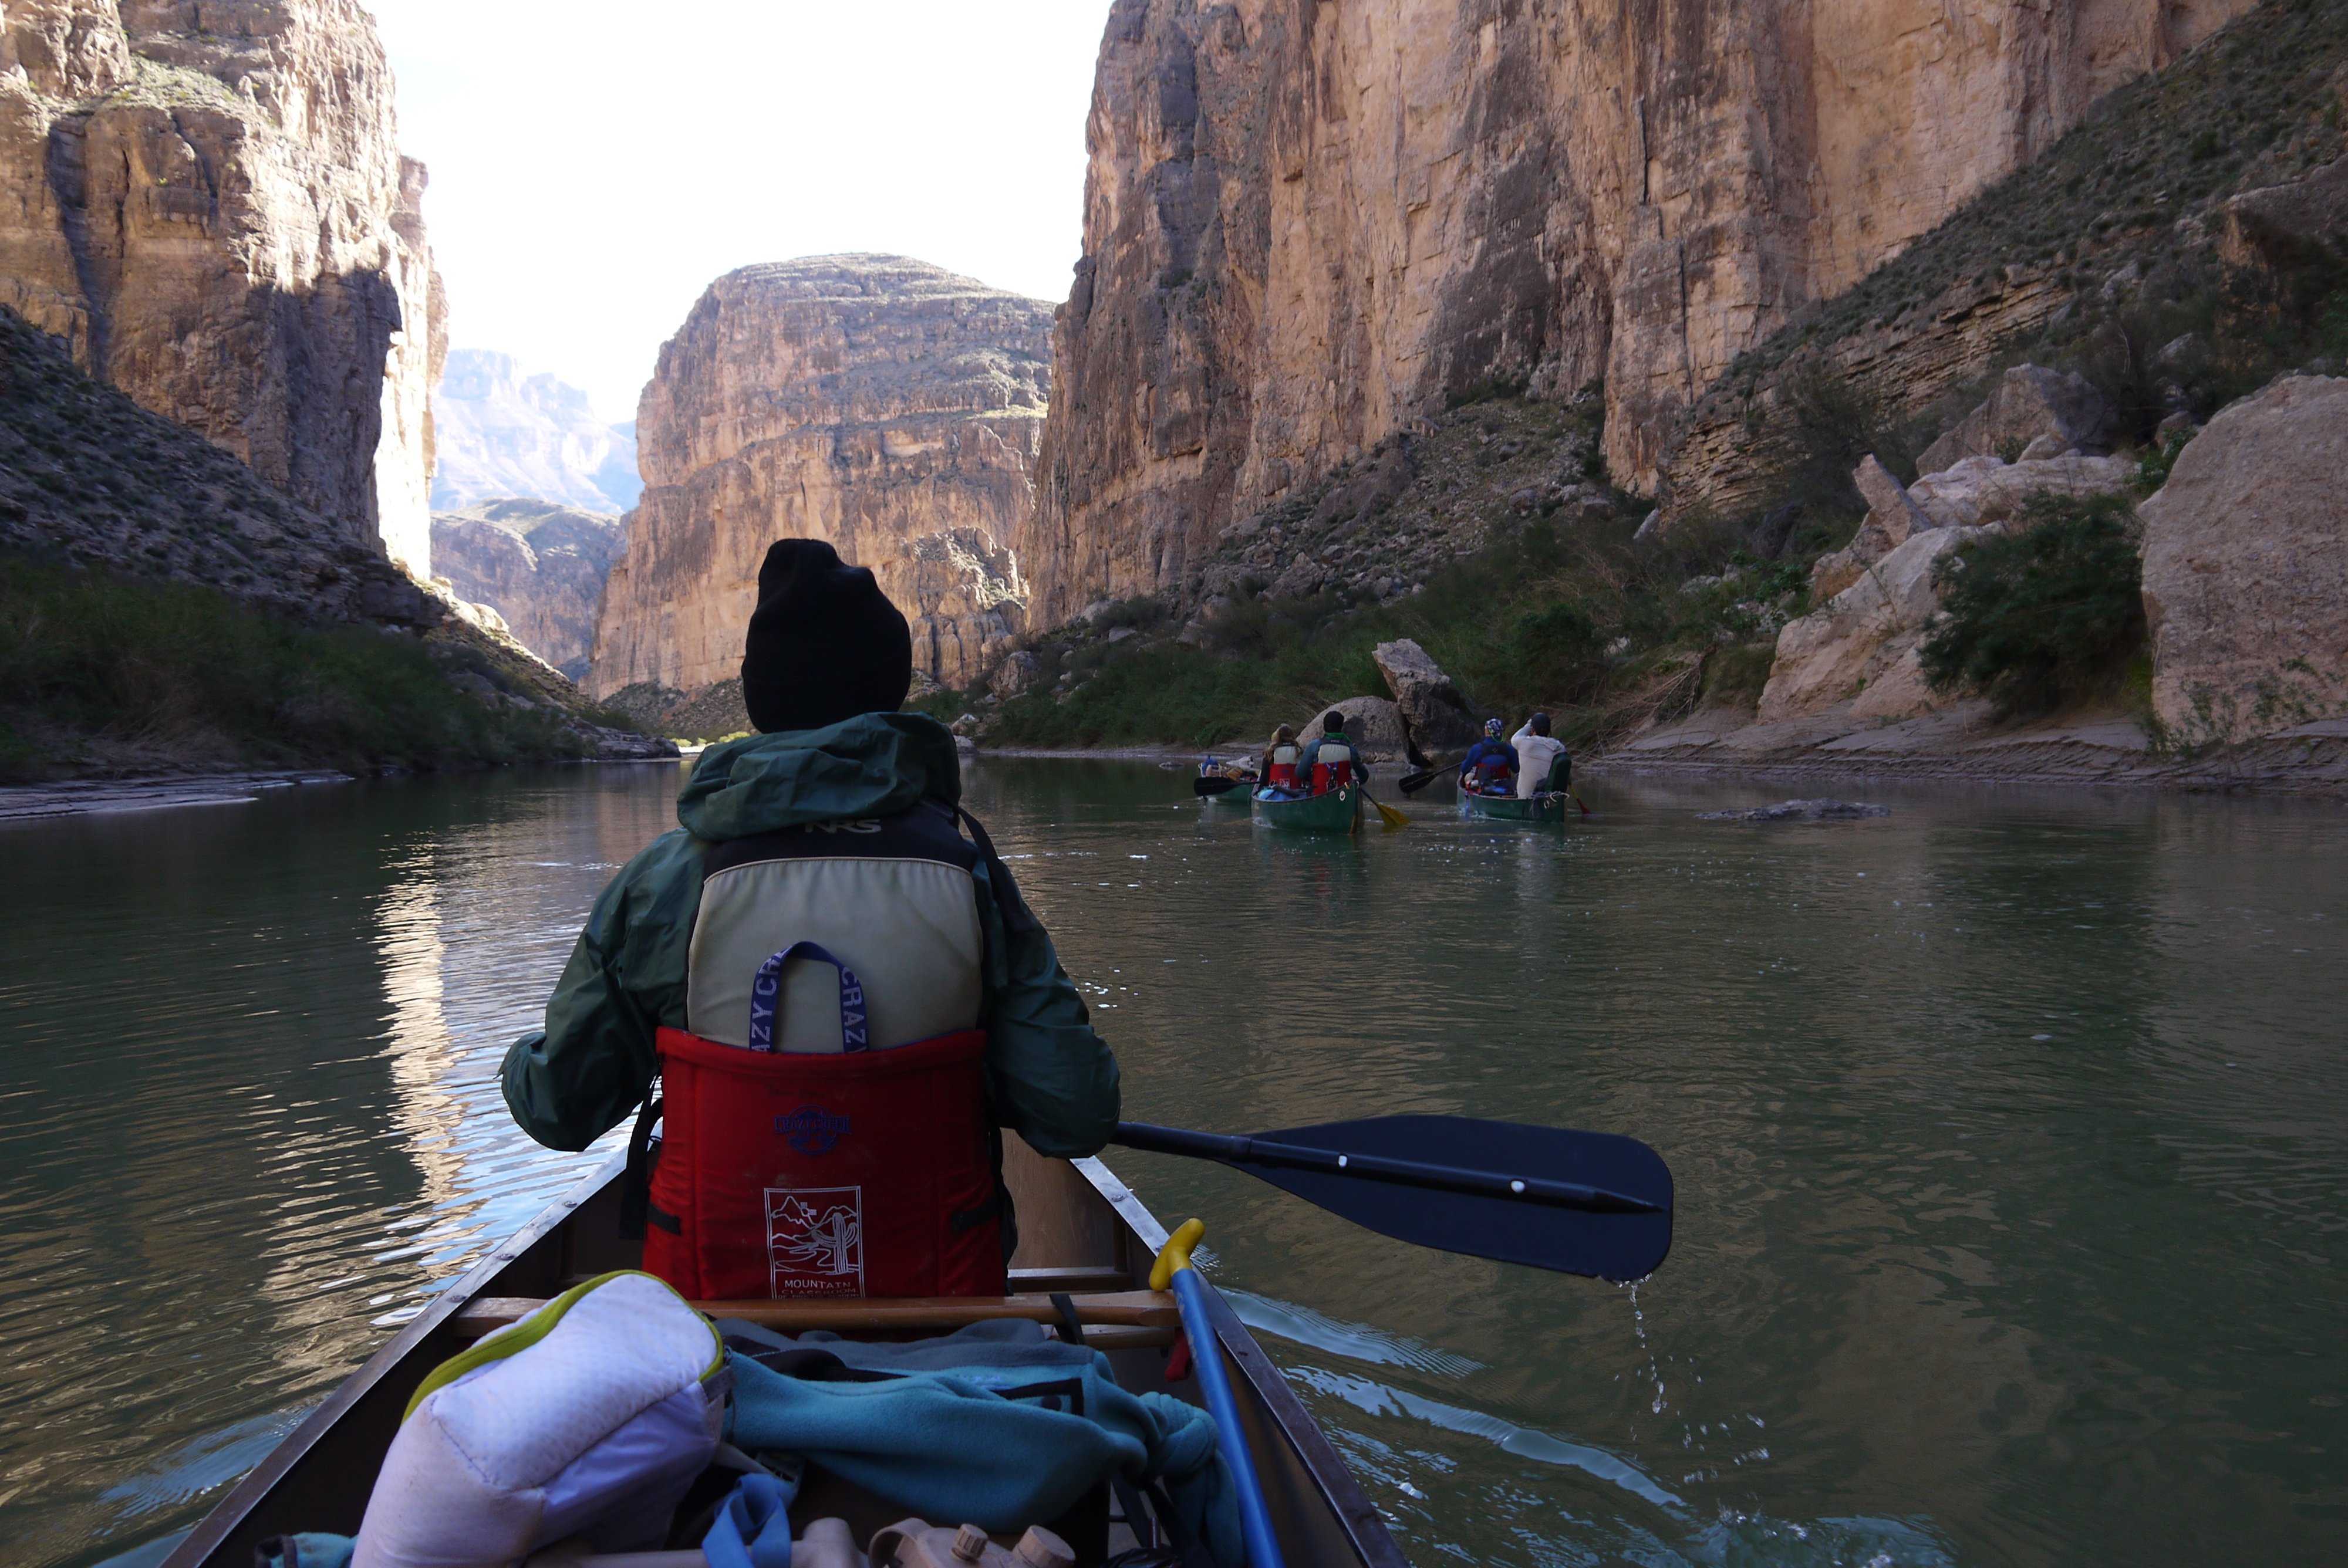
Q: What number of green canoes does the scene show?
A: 3